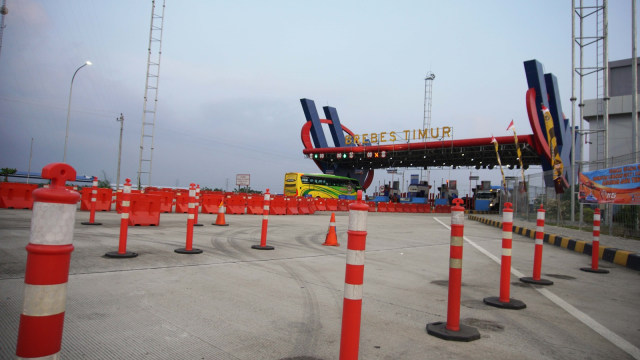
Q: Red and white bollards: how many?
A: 11